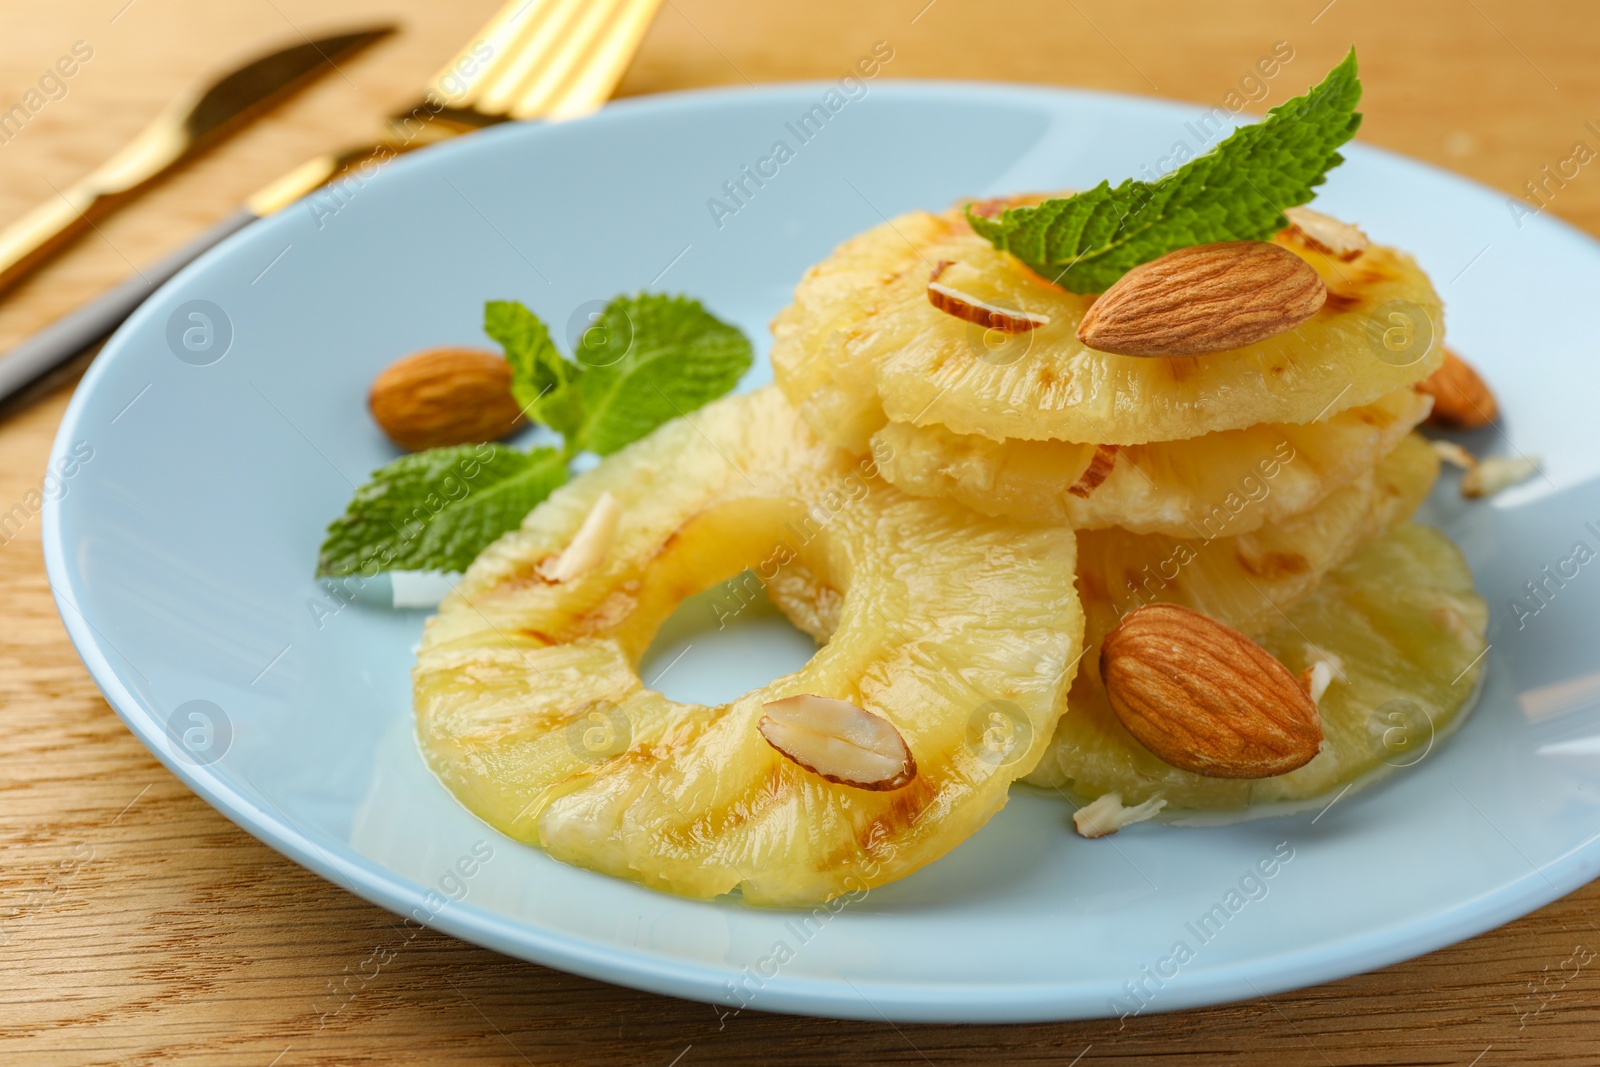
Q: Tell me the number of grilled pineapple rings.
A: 5